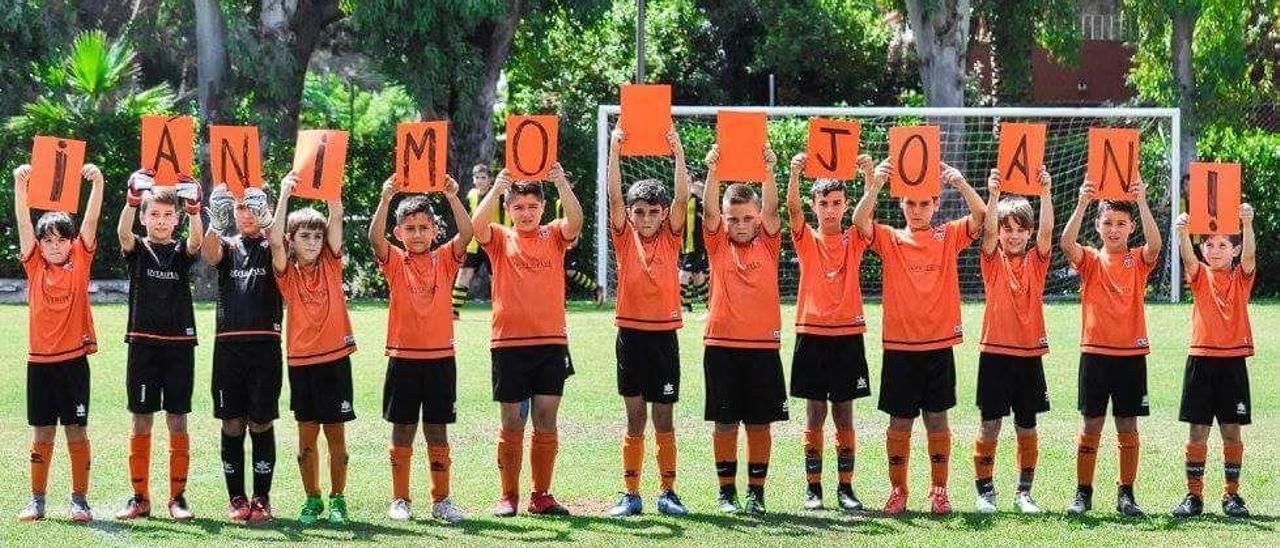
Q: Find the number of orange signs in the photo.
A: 13